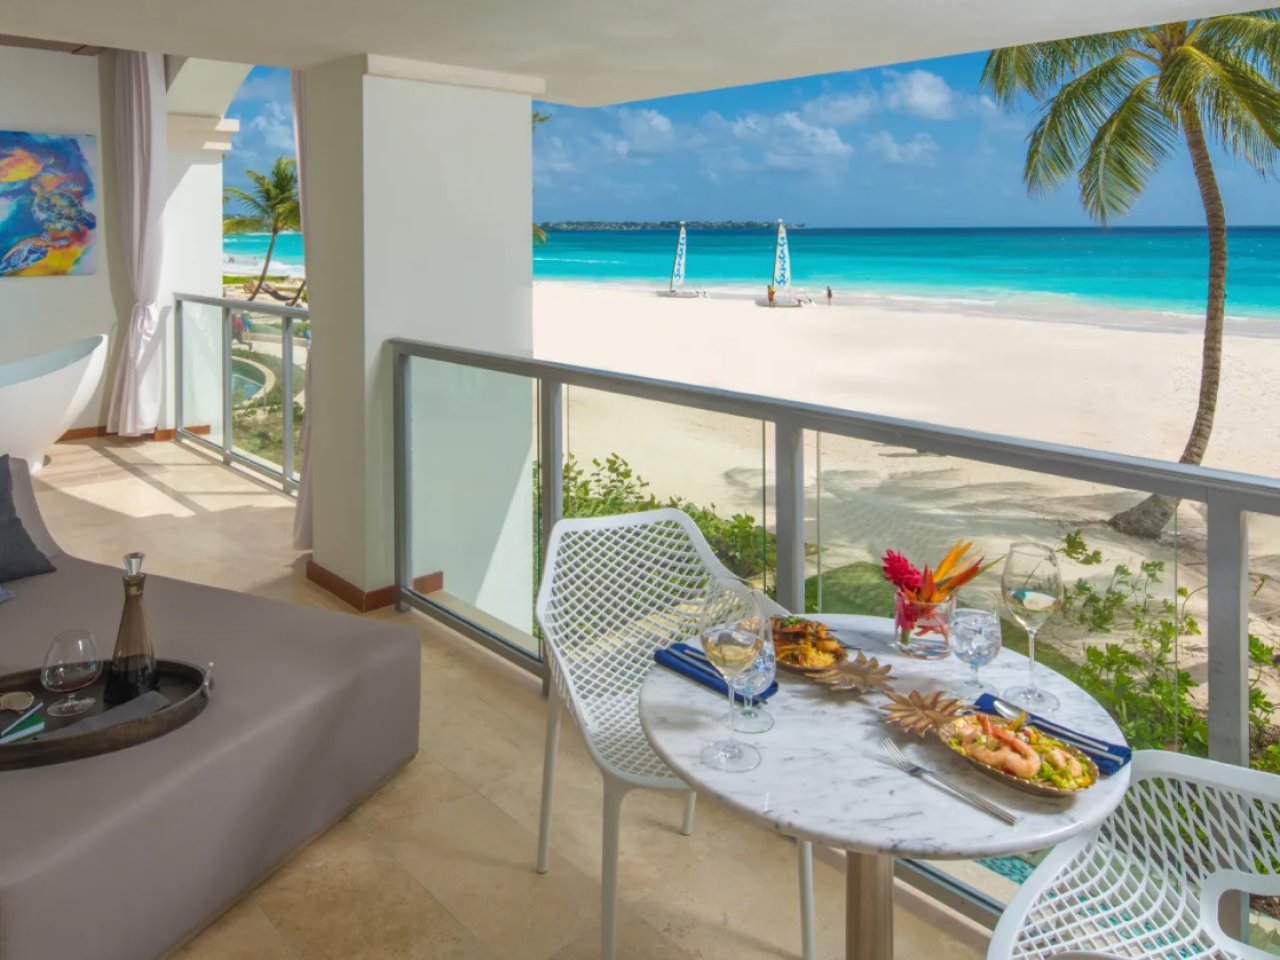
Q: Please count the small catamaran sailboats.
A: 2